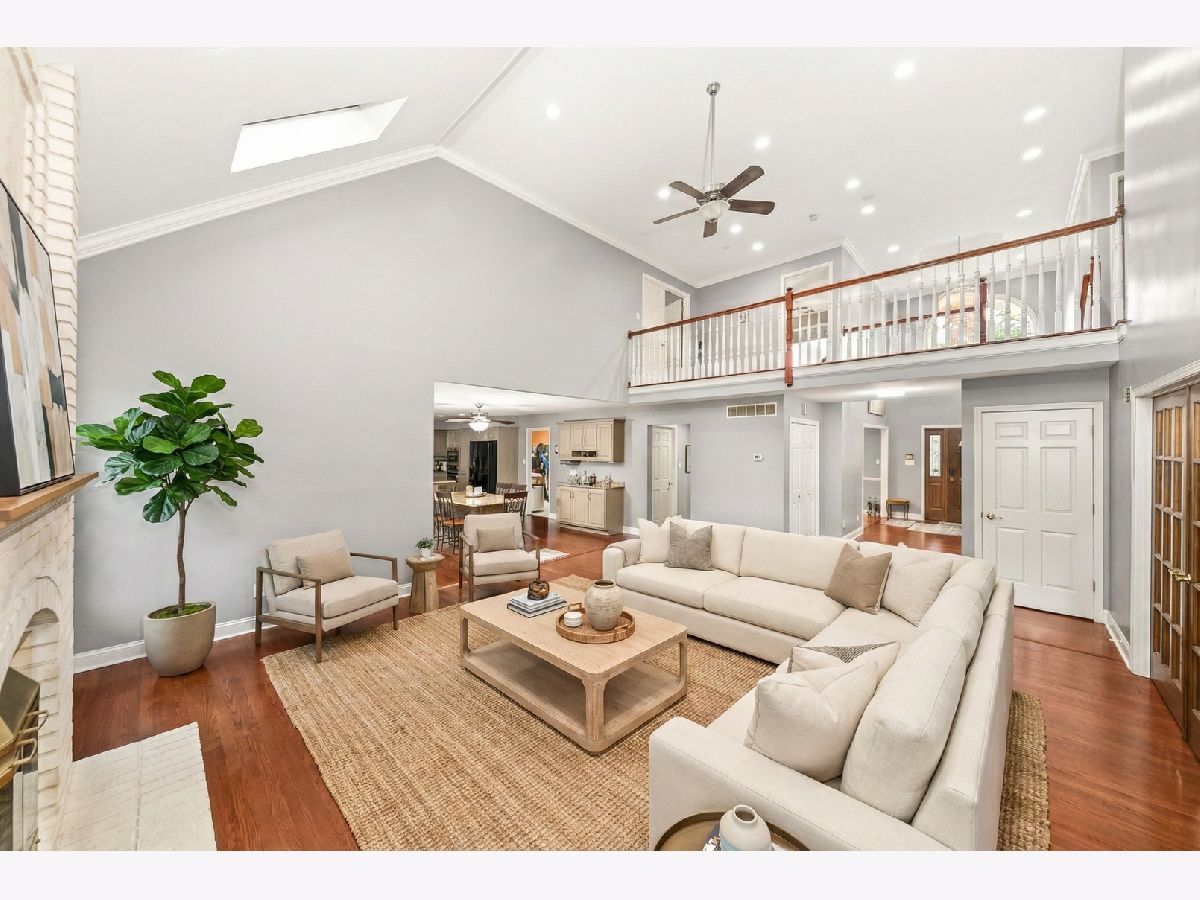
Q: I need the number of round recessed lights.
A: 12